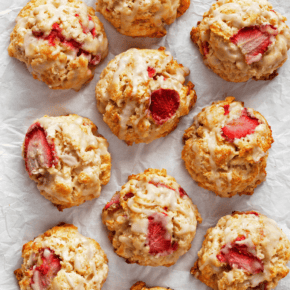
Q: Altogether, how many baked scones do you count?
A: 10